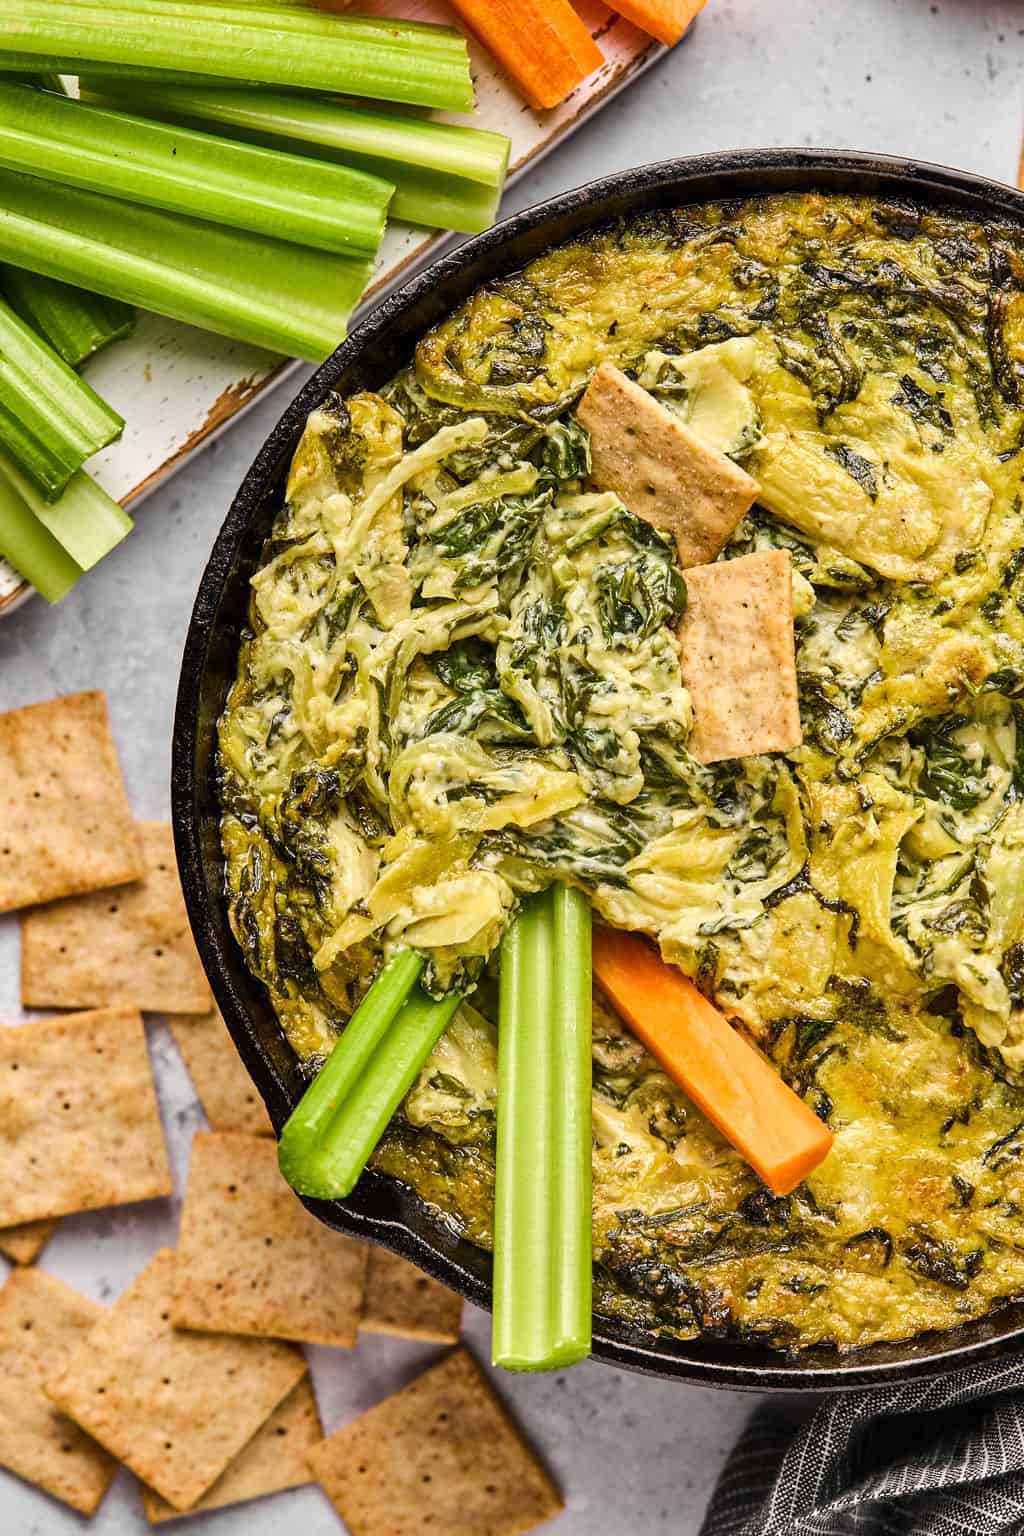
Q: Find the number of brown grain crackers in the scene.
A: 13